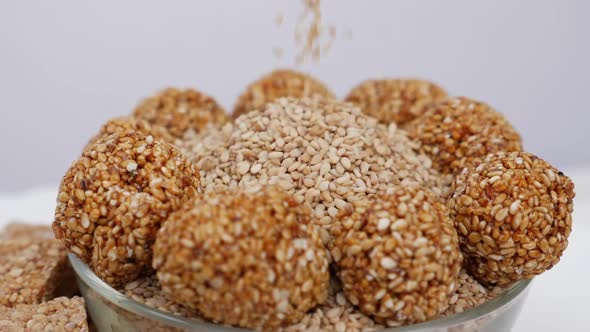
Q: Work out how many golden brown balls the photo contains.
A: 9